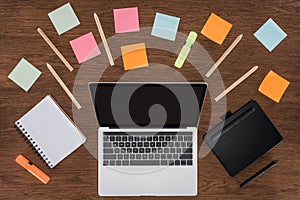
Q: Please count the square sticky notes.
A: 9